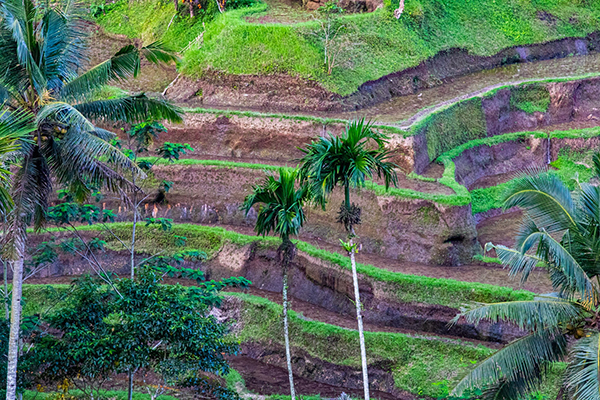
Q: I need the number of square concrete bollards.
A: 0